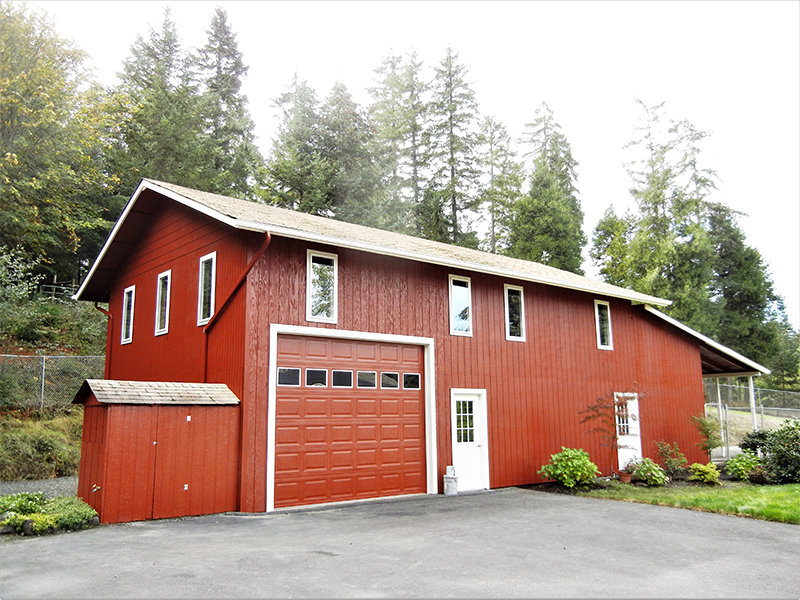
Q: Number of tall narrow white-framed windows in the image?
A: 7